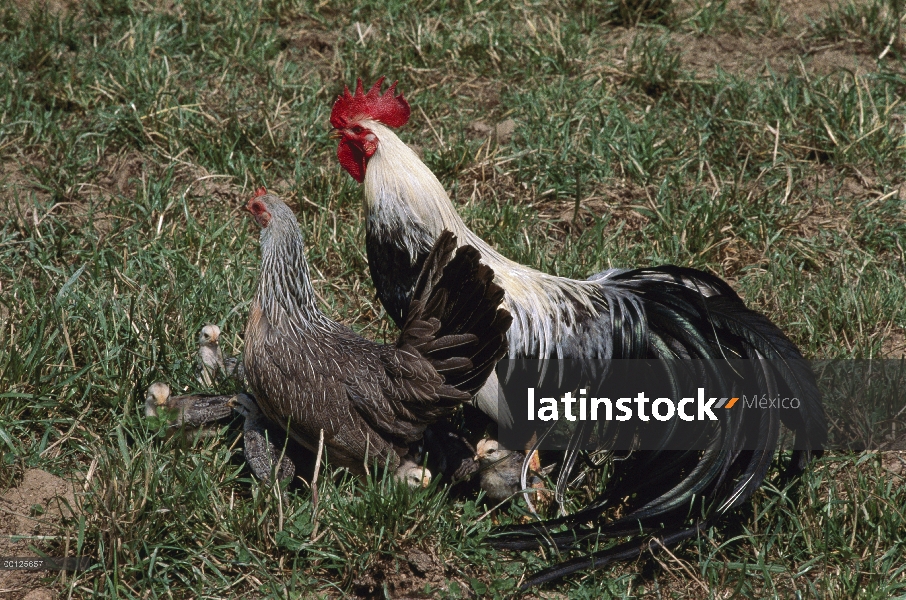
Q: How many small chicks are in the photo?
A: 5